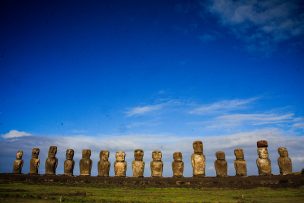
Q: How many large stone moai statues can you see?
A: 15